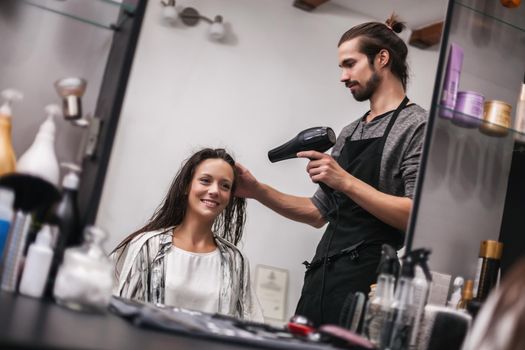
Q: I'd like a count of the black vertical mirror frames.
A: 2